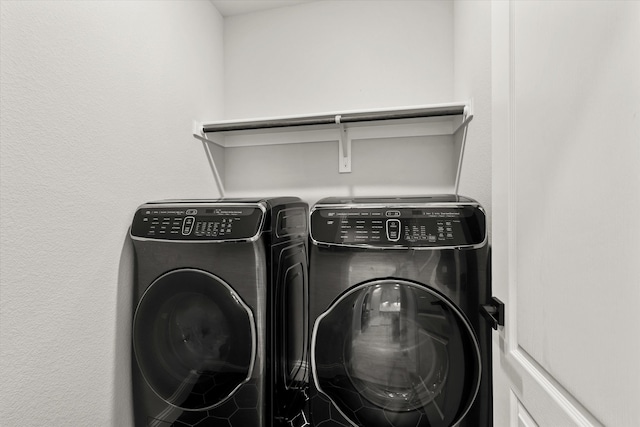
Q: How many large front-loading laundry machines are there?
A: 2